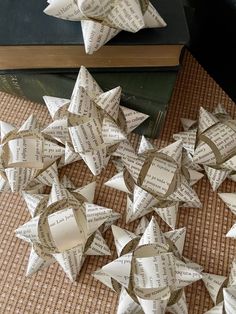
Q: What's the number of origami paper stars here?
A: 9